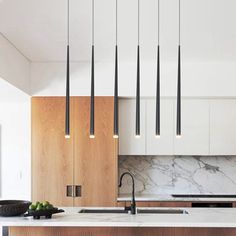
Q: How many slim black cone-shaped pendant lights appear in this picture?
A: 6